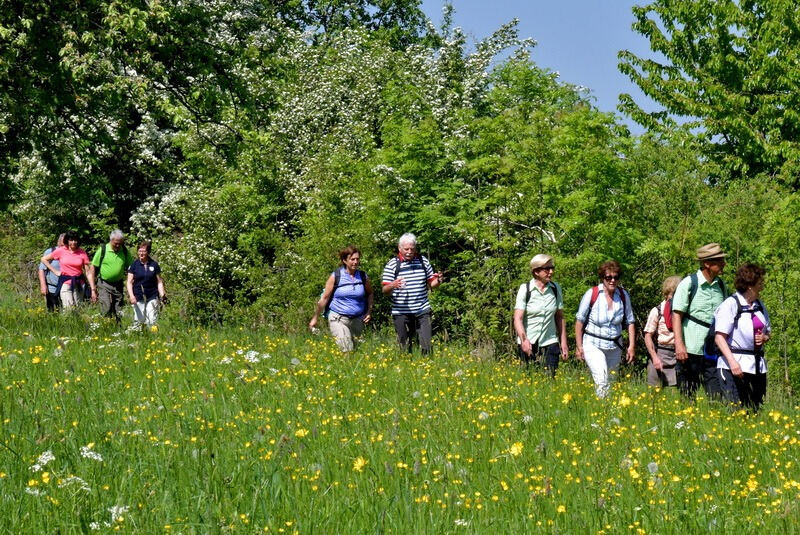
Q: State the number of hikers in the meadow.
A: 11